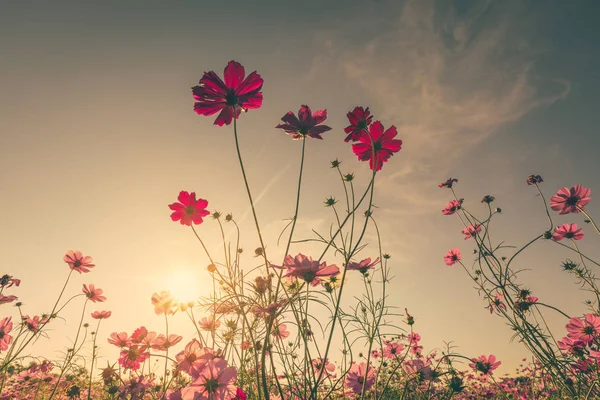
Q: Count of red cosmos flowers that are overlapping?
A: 2